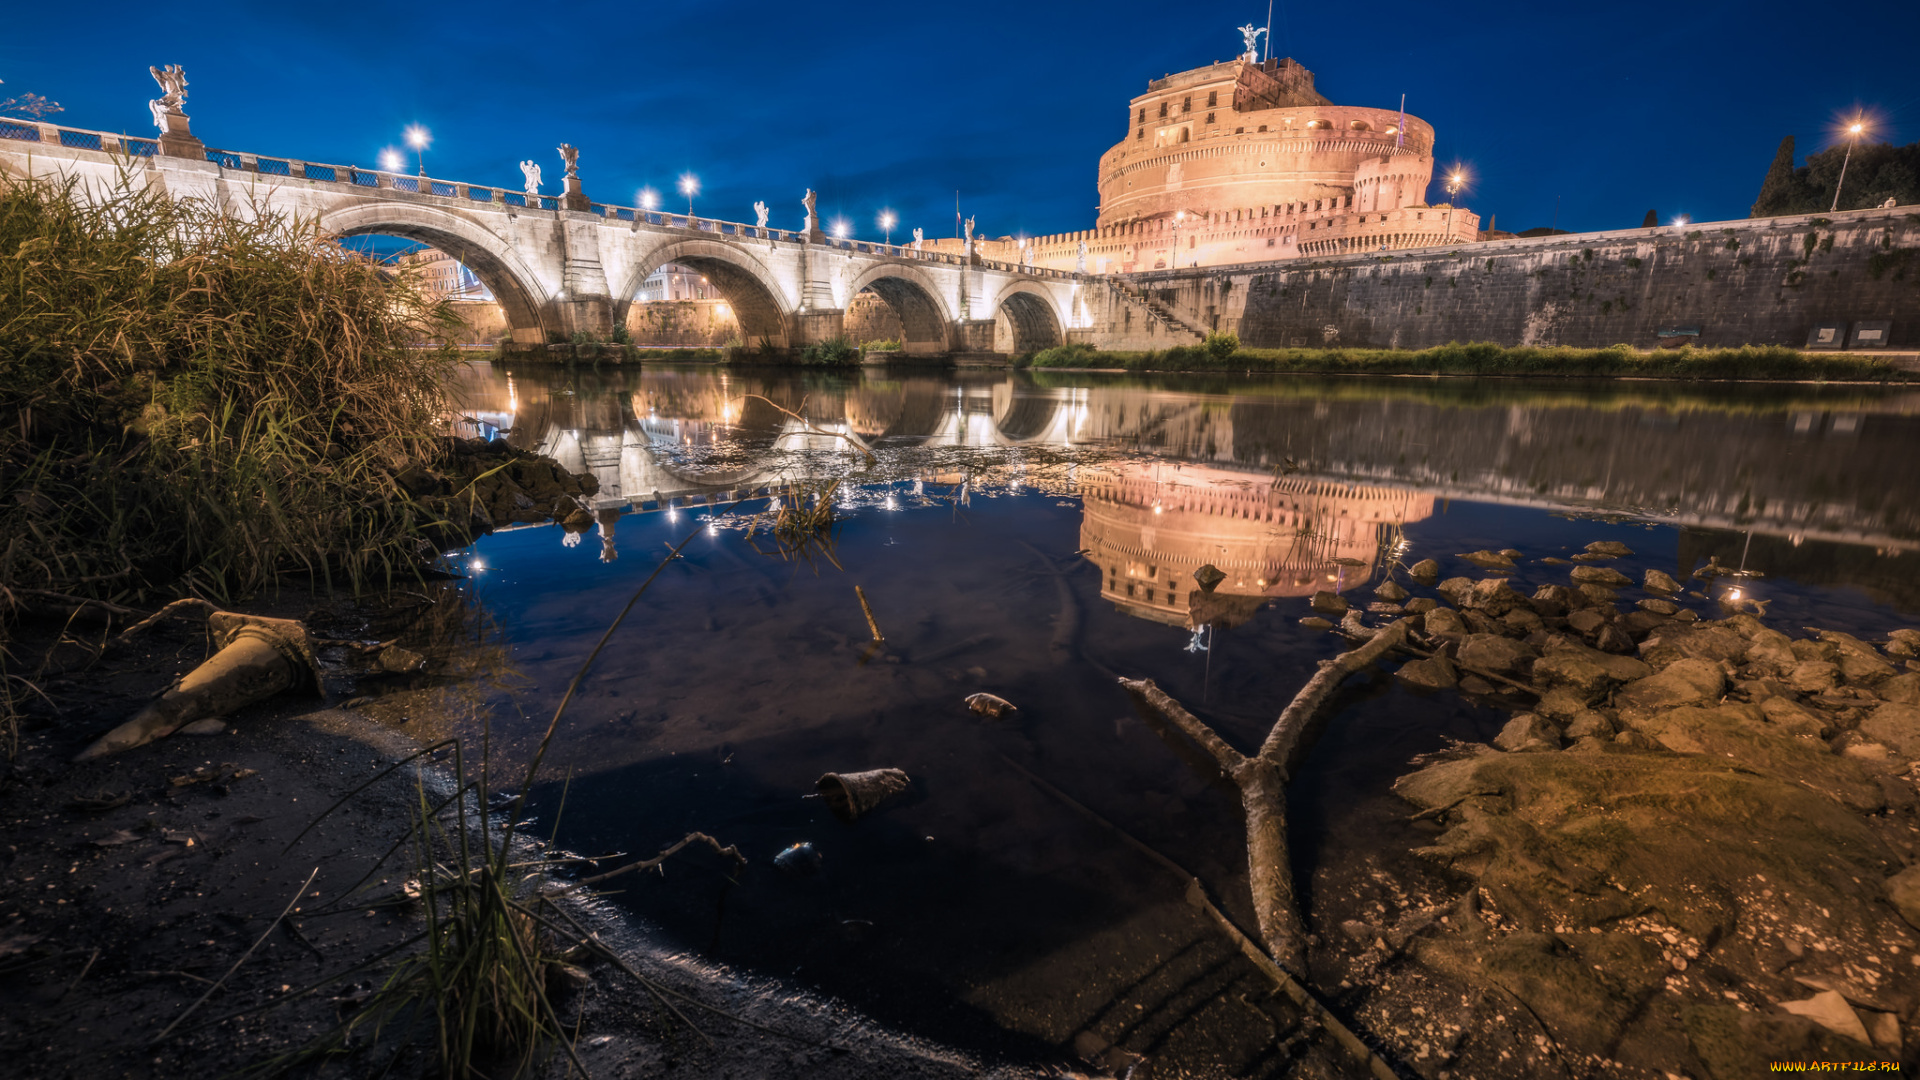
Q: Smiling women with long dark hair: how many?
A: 0